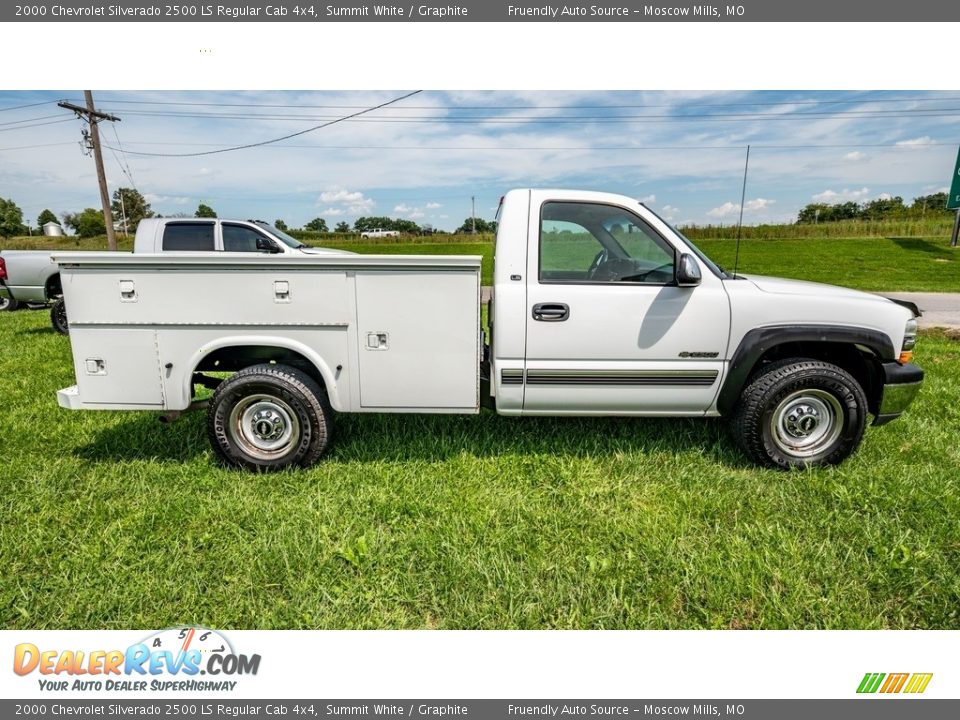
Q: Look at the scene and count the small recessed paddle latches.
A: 4